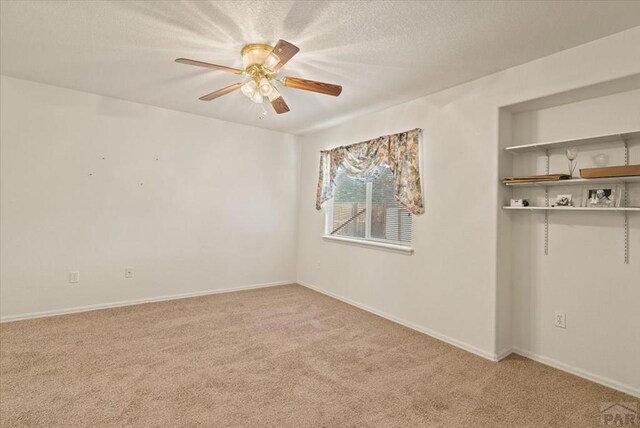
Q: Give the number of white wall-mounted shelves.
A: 3